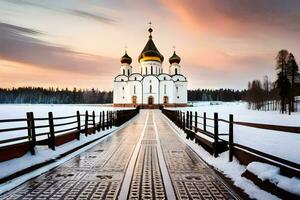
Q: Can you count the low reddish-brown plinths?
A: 1